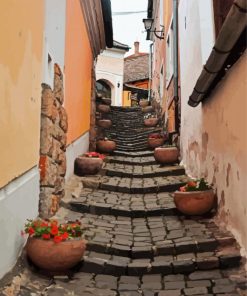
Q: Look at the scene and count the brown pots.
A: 12